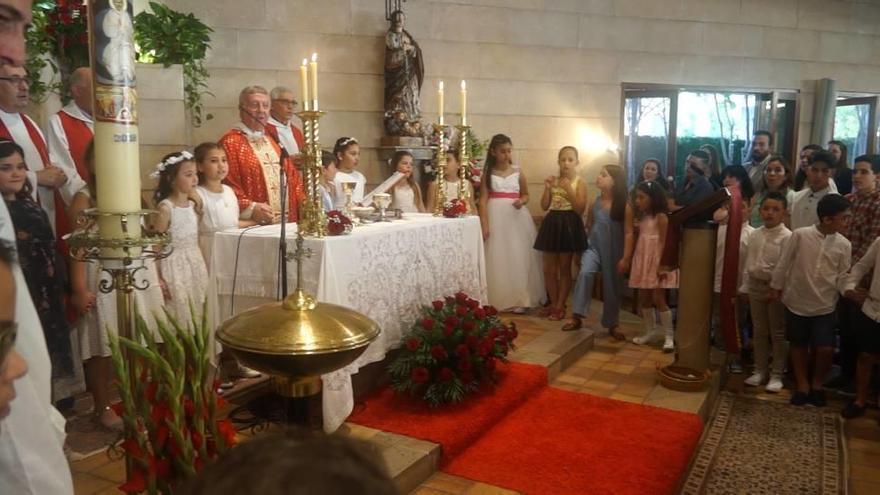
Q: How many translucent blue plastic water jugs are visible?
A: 0